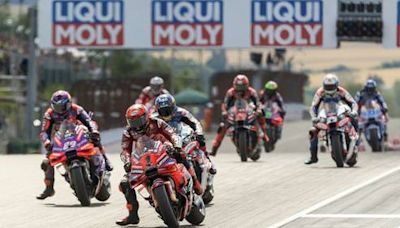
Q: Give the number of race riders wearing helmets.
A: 8